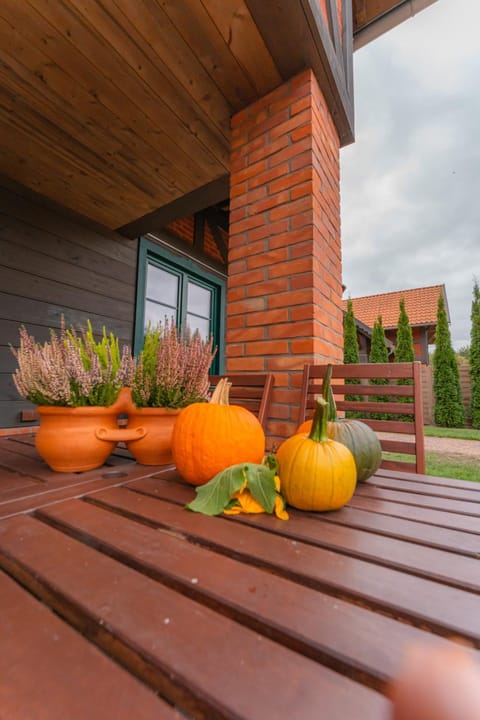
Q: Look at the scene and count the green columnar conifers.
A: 5